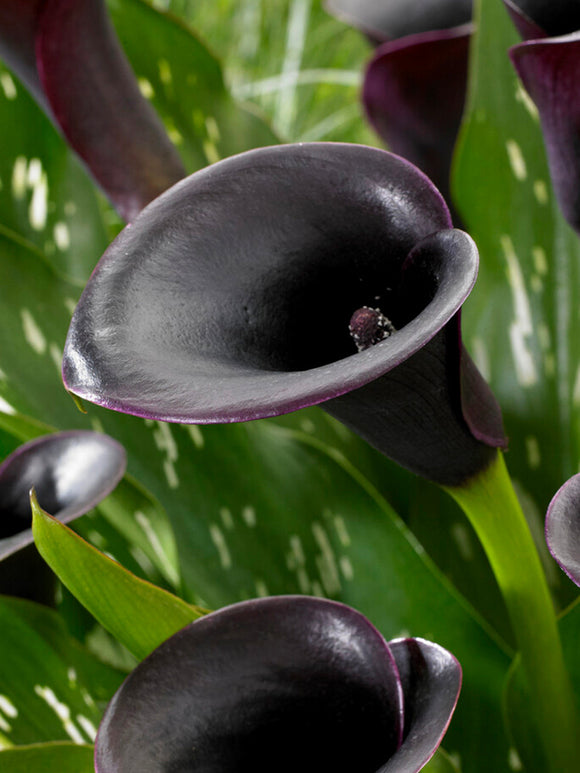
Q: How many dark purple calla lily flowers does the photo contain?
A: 7